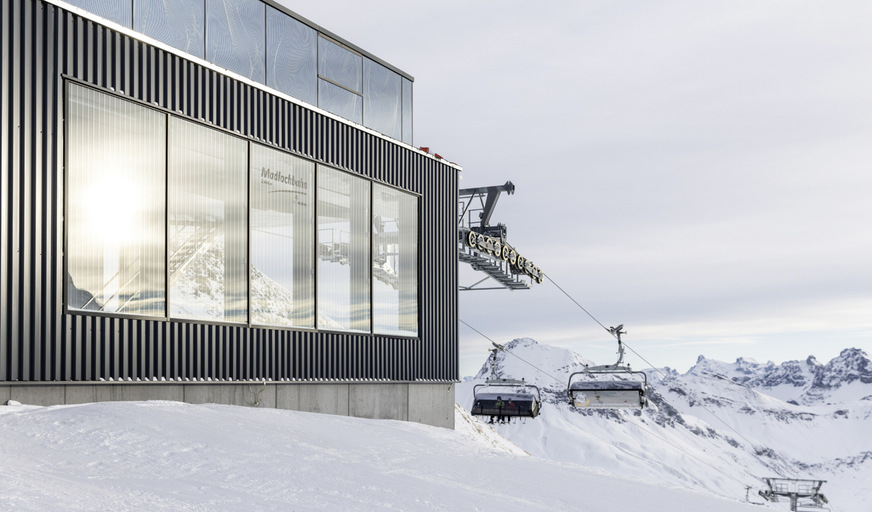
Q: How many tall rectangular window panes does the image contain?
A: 5